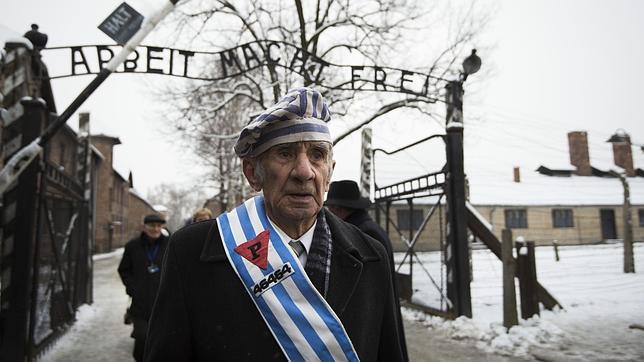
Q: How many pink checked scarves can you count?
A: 0